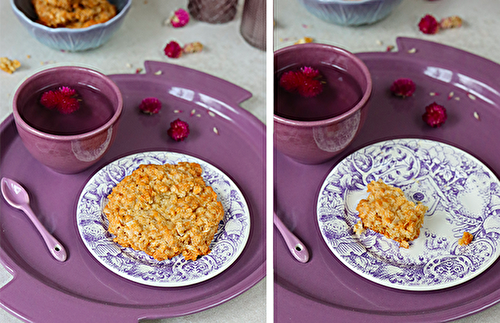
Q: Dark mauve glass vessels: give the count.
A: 2